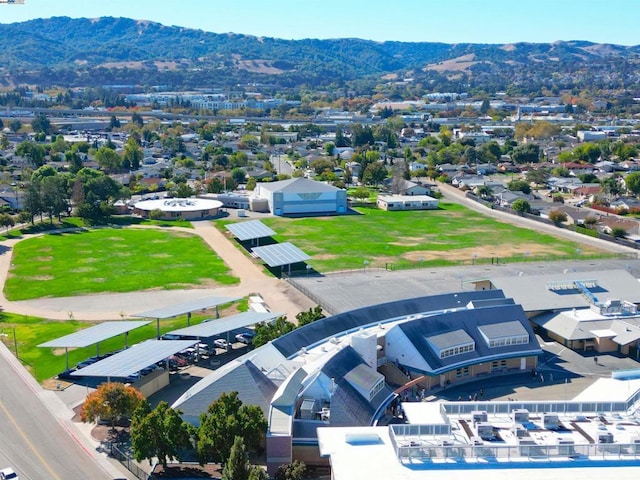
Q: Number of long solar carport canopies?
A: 4